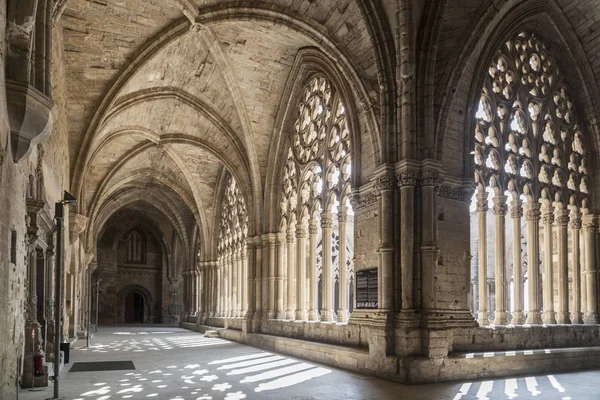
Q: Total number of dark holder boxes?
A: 1